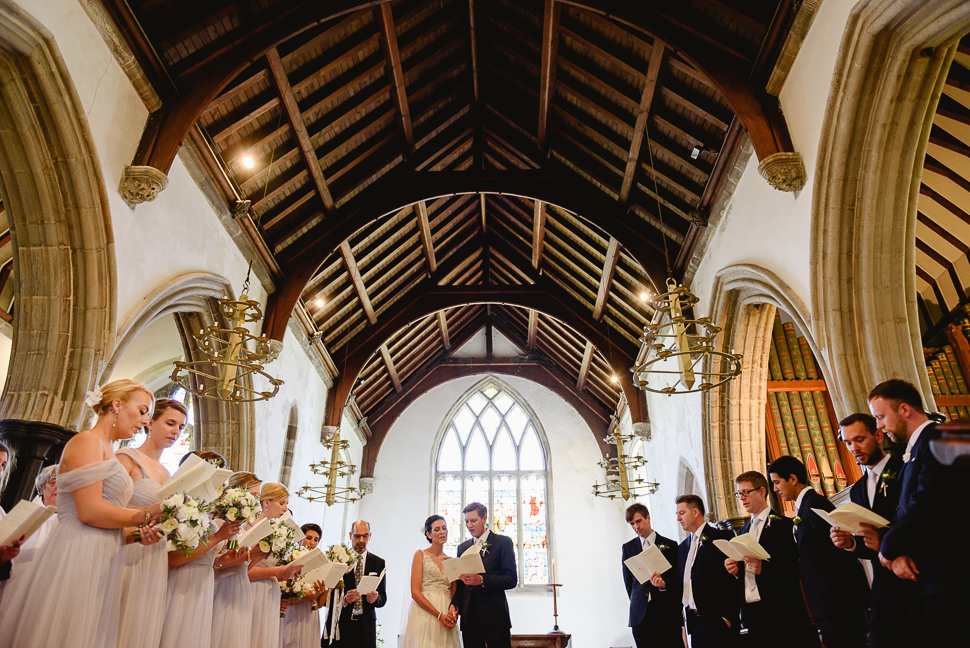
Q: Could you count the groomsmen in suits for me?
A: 6